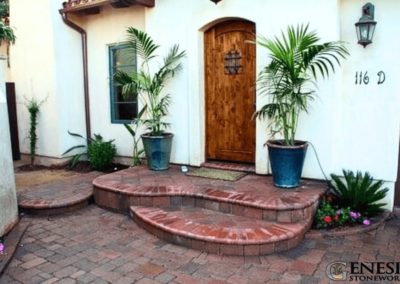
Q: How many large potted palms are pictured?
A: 2